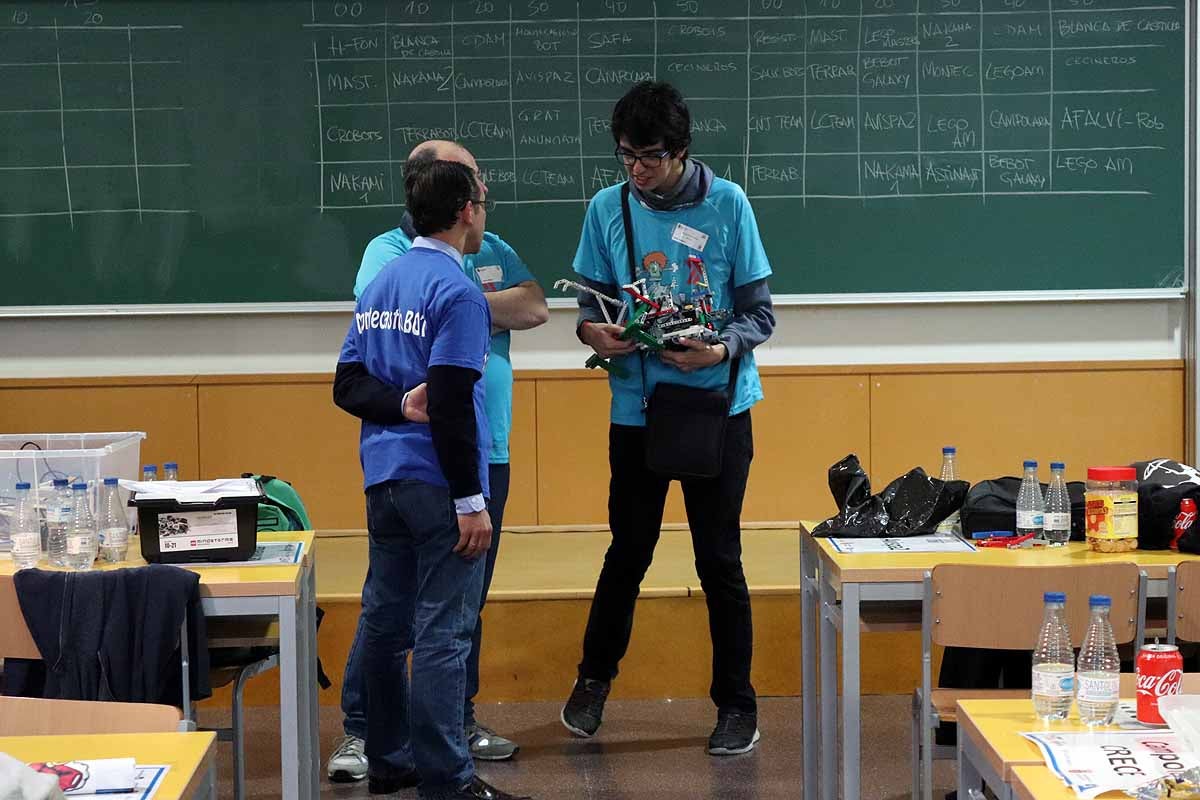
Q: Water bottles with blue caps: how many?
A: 11